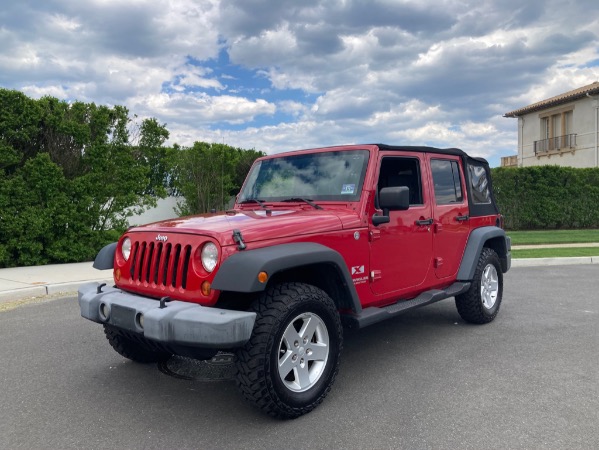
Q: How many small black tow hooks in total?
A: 2